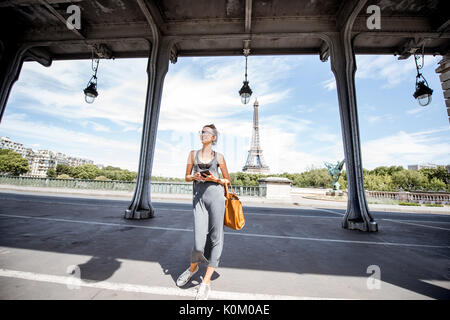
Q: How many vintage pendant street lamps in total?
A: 3